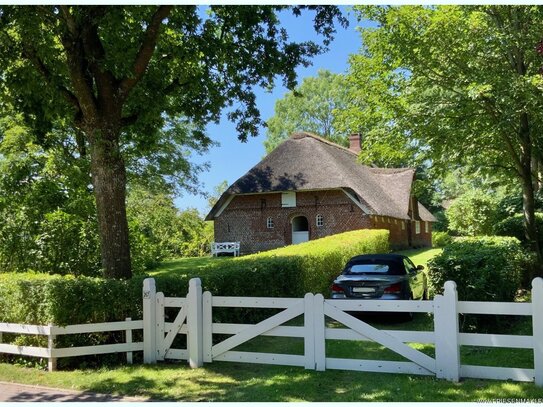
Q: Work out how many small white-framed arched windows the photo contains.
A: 2